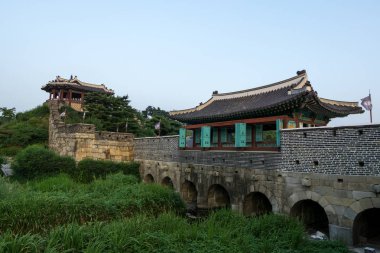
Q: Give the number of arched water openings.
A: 7